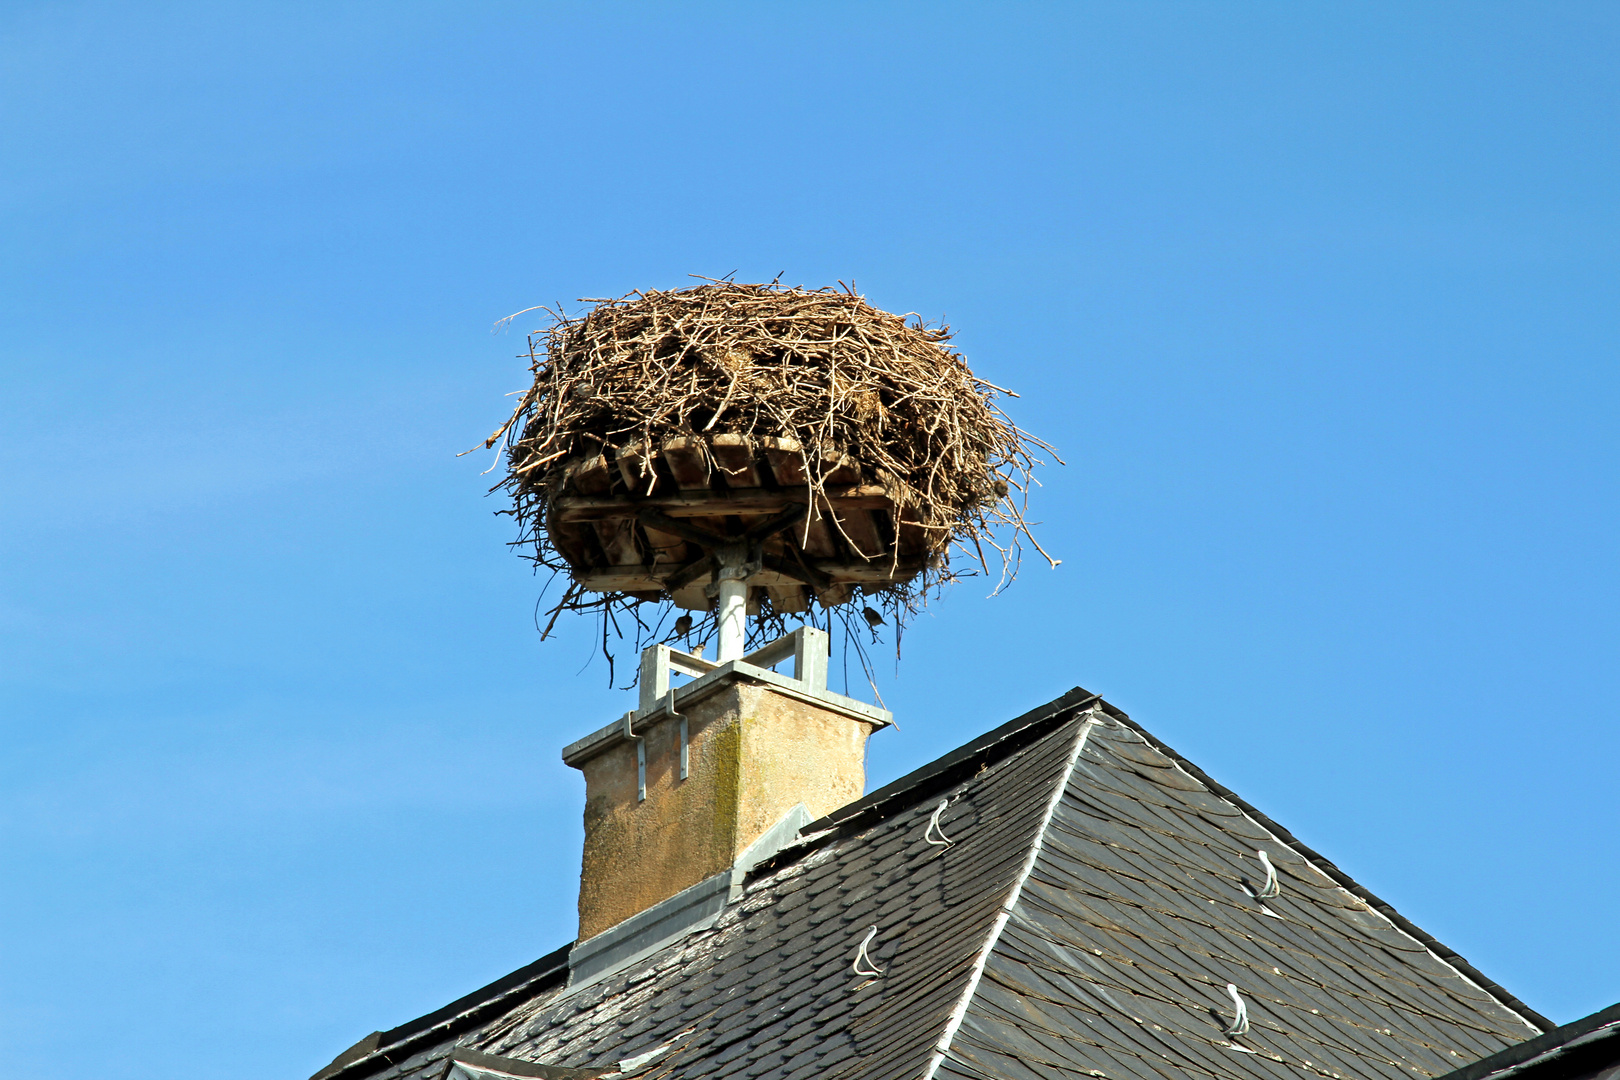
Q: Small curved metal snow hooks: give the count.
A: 4